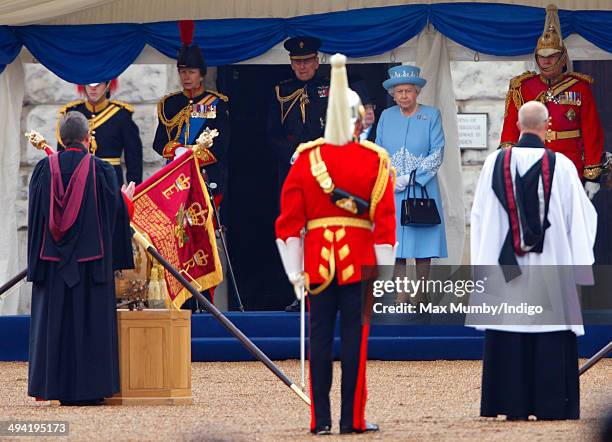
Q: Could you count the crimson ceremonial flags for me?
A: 1